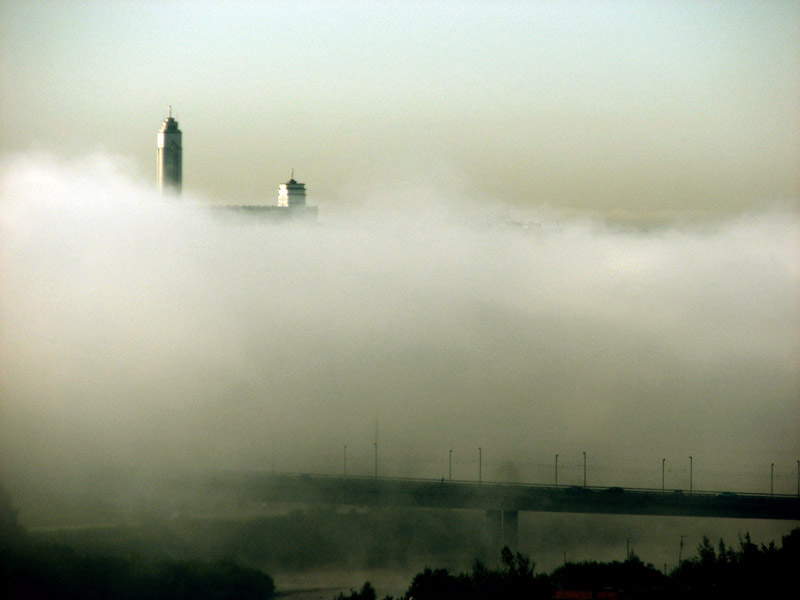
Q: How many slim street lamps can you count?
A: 10